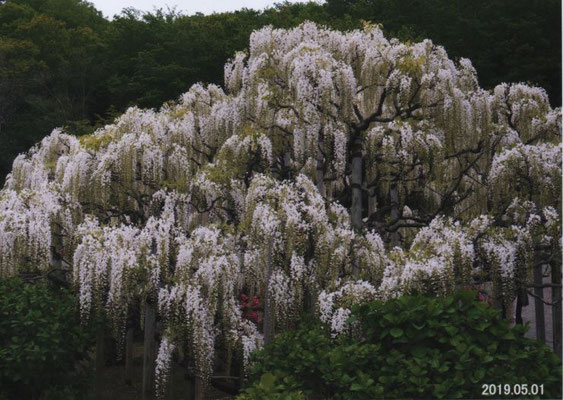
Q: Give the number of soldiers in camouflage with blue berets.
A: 0